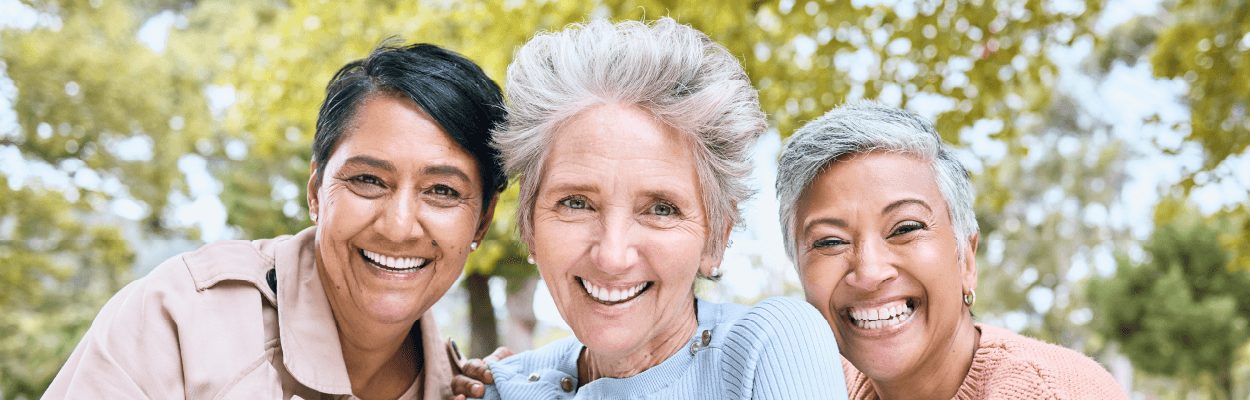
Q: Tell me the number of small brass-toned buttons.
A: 4